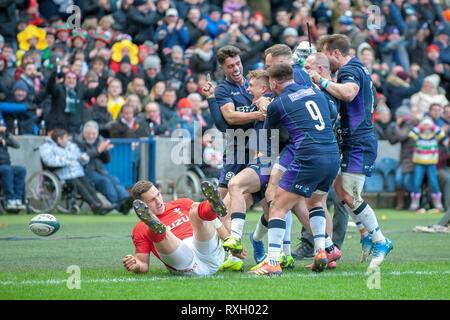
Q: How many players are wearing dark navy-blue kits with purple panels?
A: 6